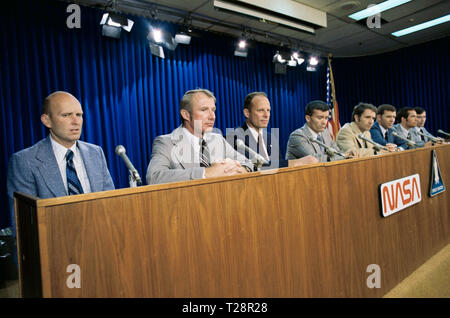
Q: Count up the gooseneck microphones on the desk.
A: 7